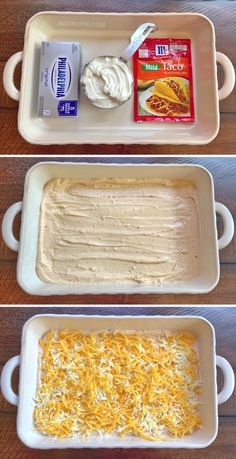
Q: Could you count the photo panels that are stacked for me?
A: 3